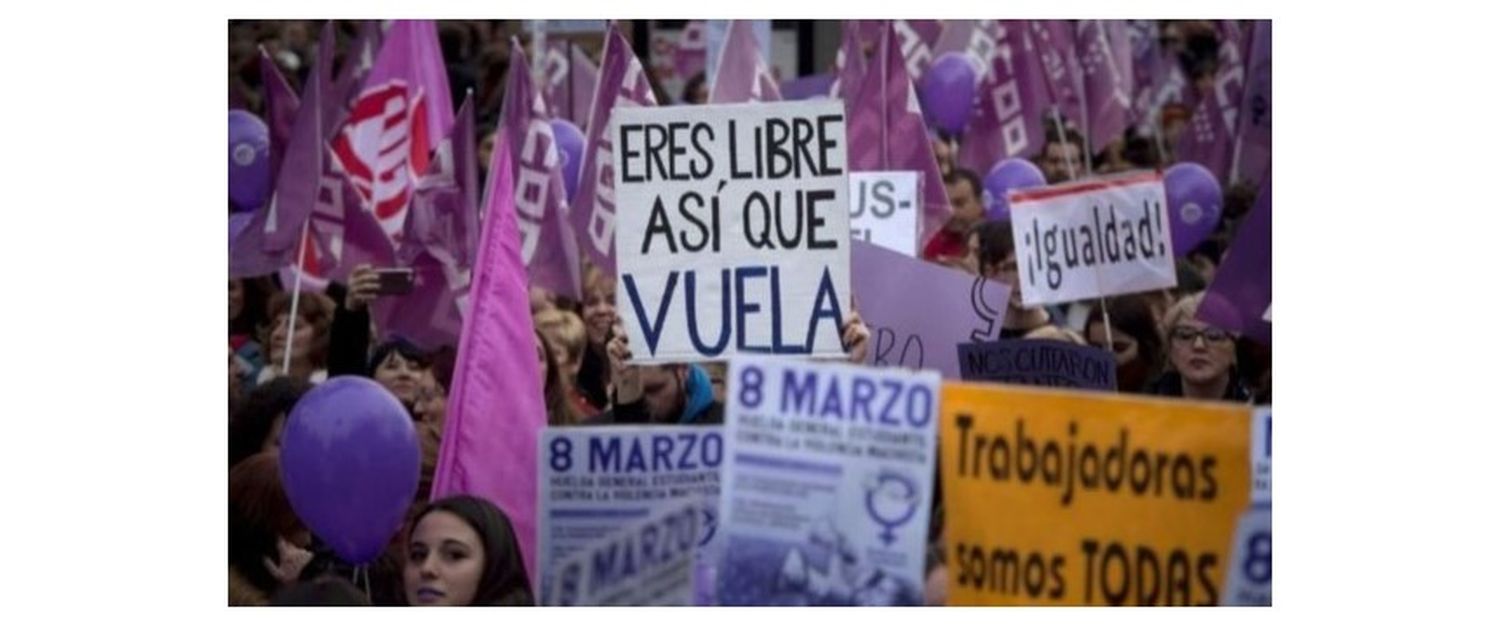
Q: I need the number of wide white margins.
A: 2